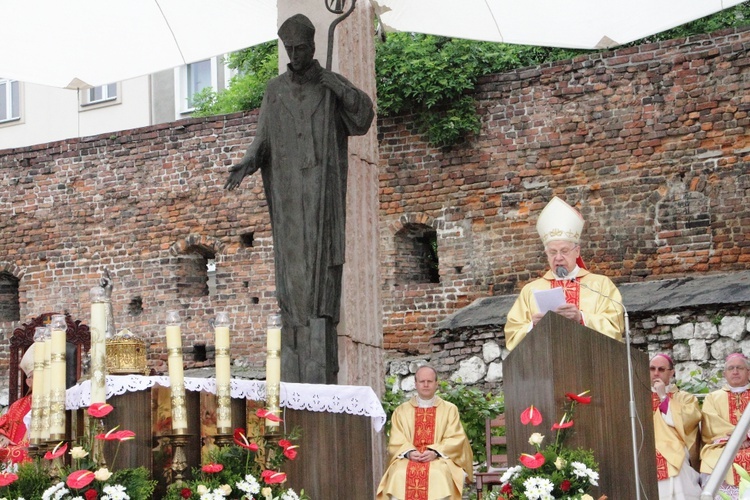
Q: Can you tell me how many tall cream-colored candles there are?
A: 7